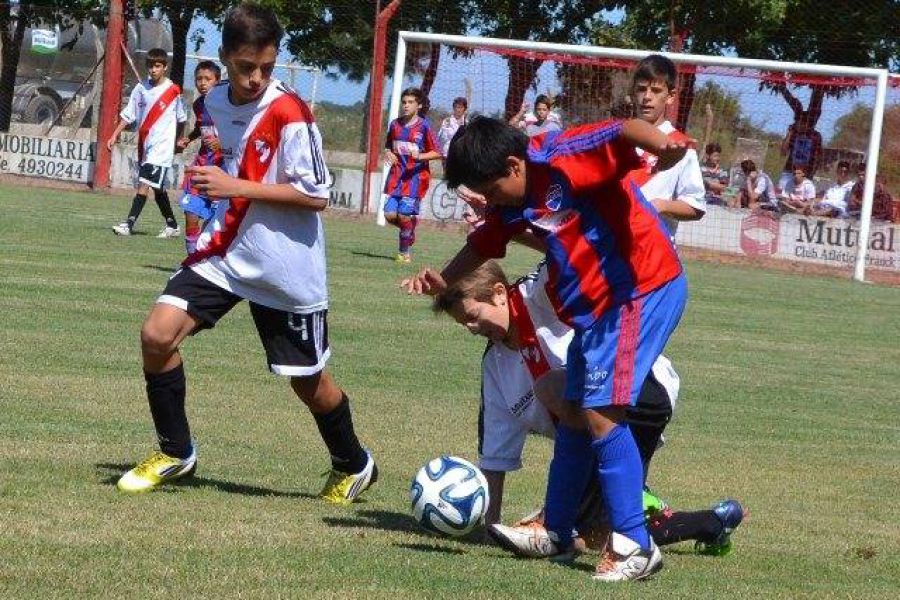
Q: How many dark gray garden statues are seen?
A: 0